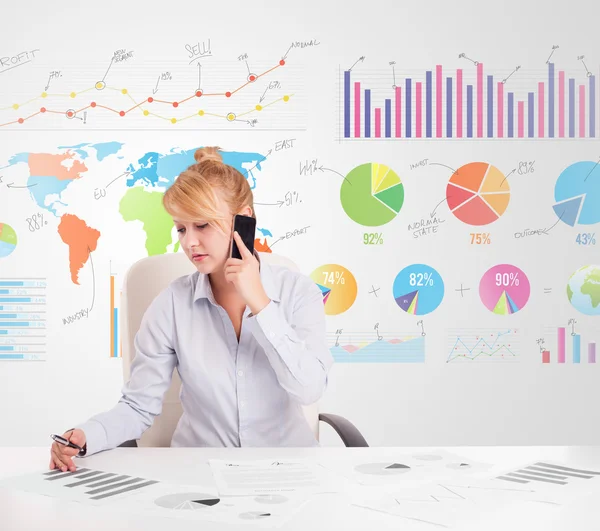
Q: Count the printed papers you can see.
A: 6